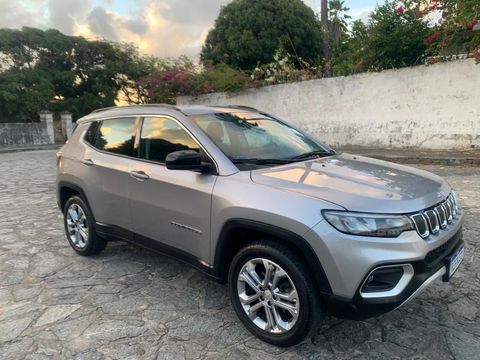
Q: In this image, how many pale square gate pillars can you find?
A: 2